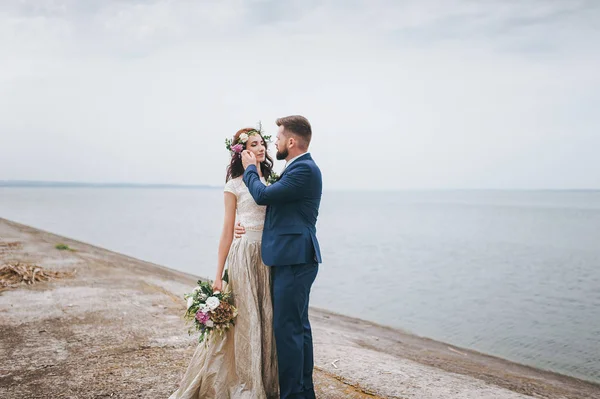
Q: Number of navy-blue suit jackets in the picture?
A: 1